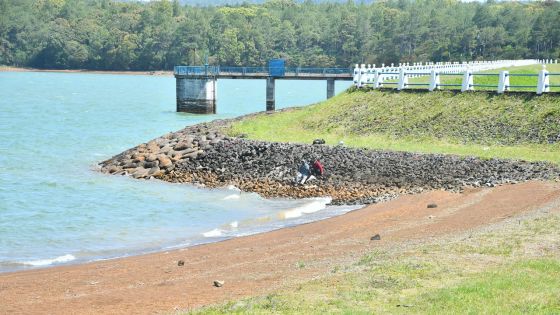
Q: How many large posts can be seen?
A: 3